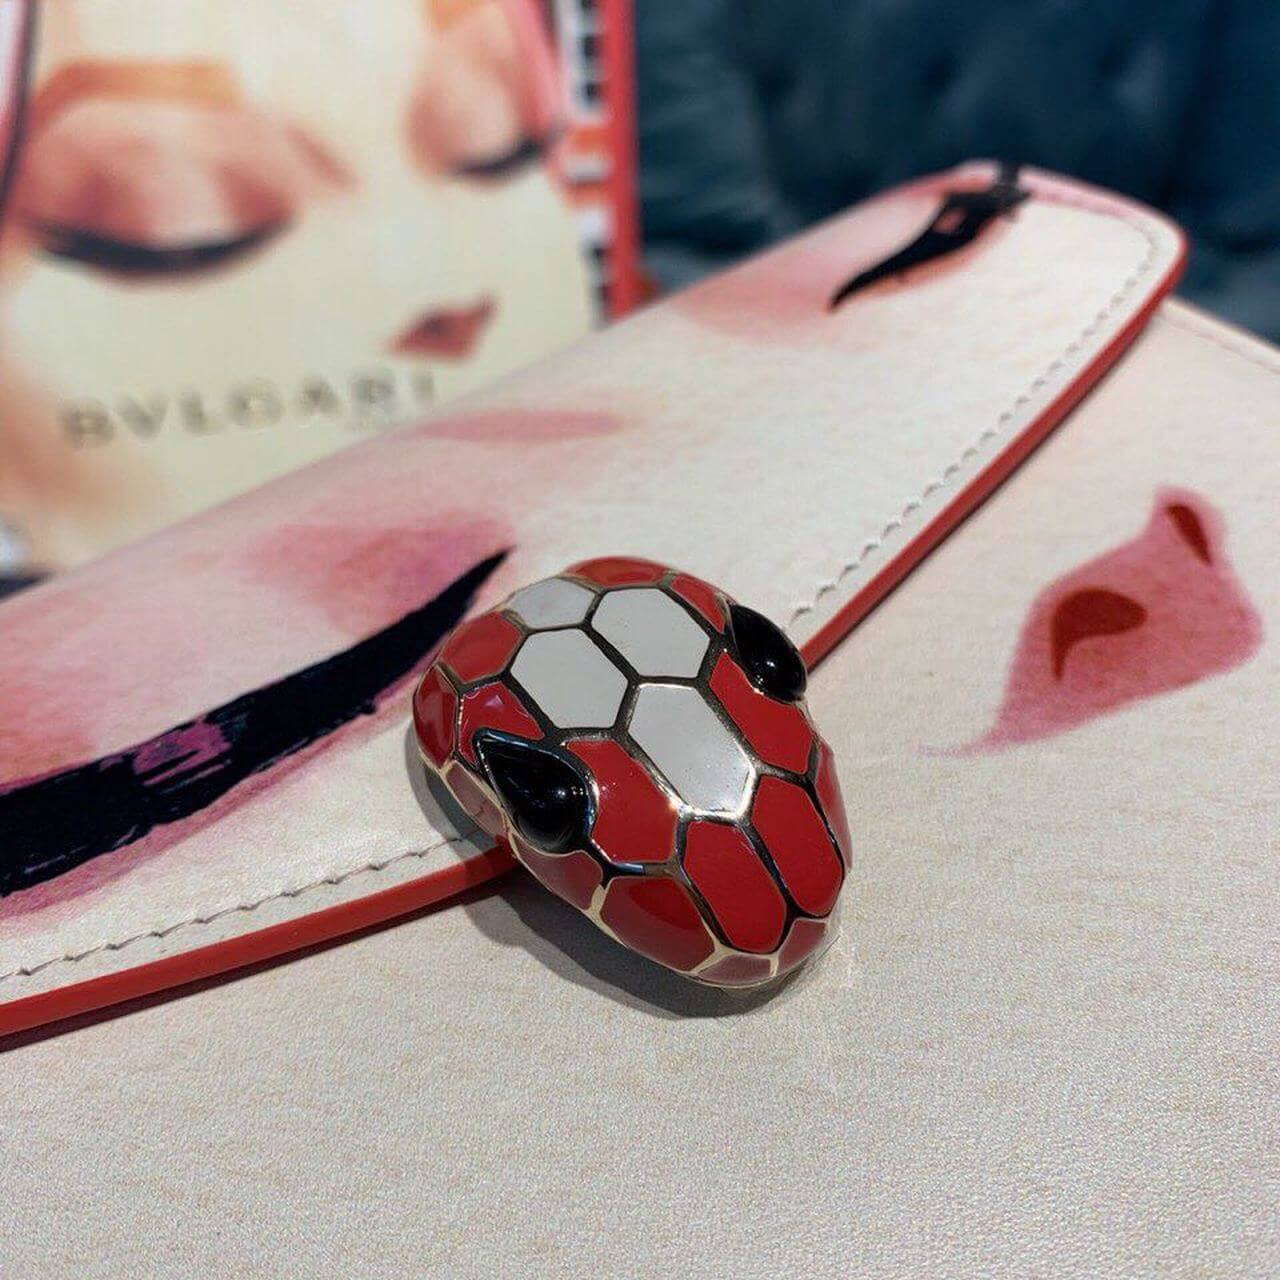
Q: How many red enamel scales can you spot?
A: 15